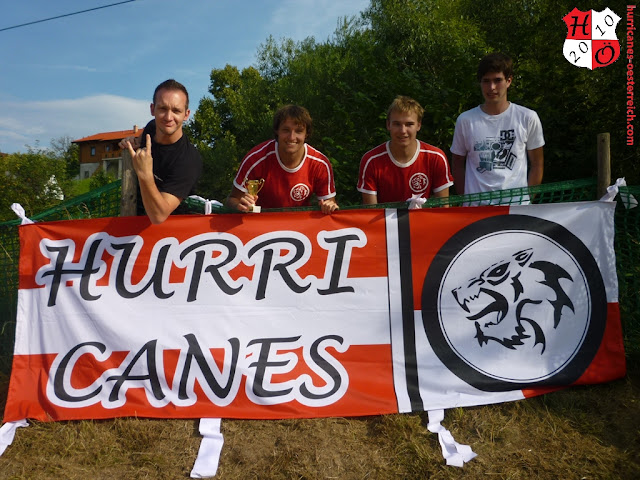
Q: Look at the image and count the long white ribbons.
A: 3